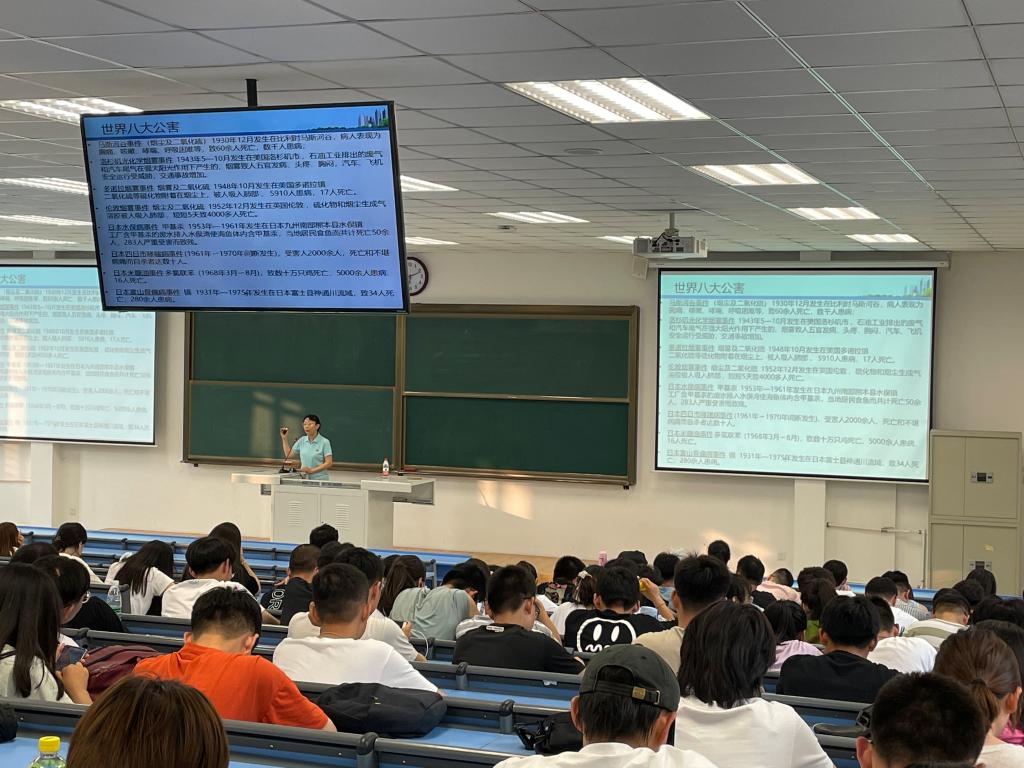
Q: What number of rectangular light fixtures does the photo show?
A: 12